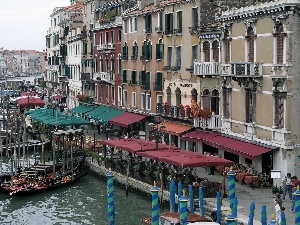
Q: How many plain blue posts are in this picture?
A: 9